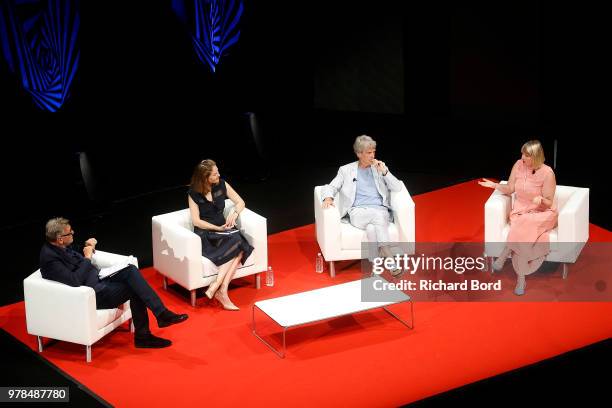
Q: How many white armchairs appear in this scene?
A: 4